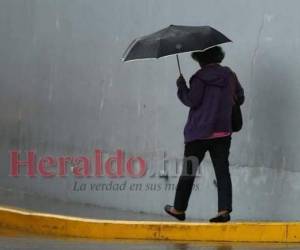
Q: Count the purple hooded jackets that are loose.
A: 1